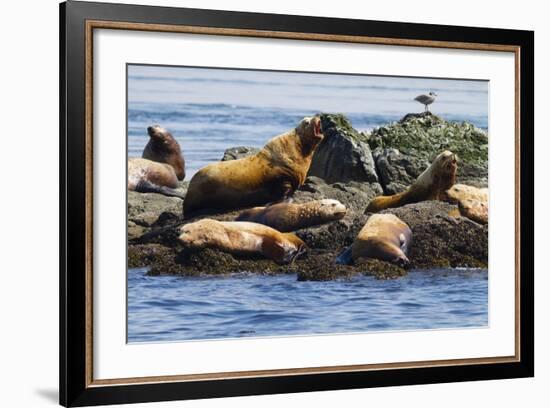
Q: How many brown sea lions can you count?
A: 8